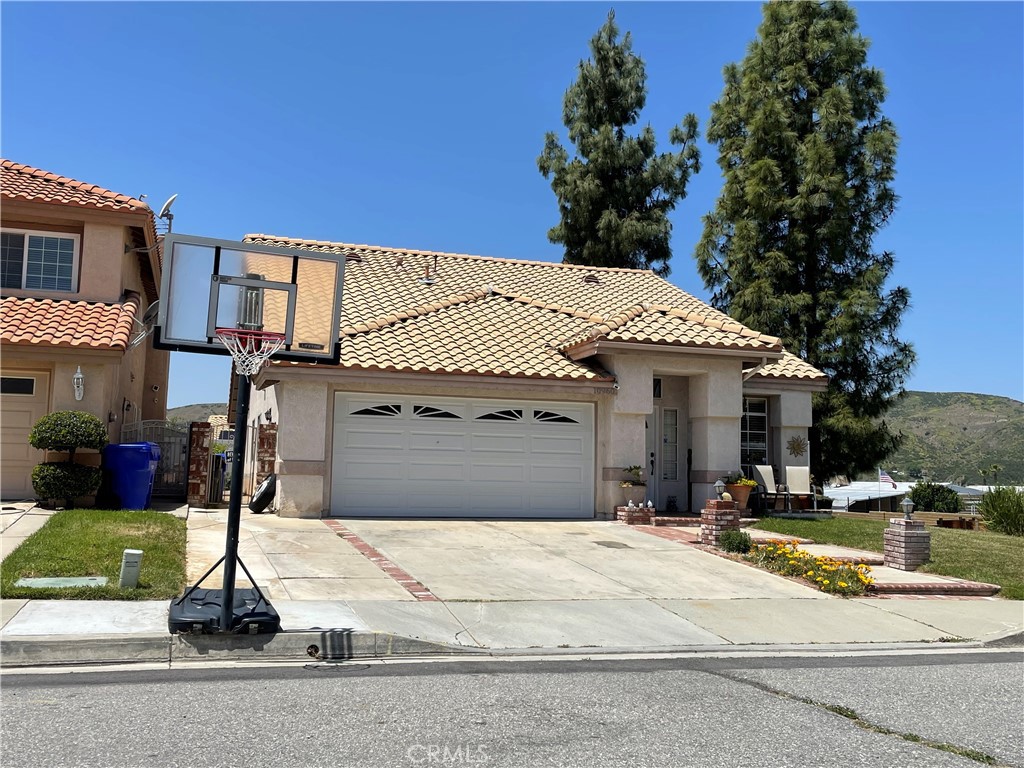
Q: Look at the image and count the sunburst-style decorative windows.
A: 4